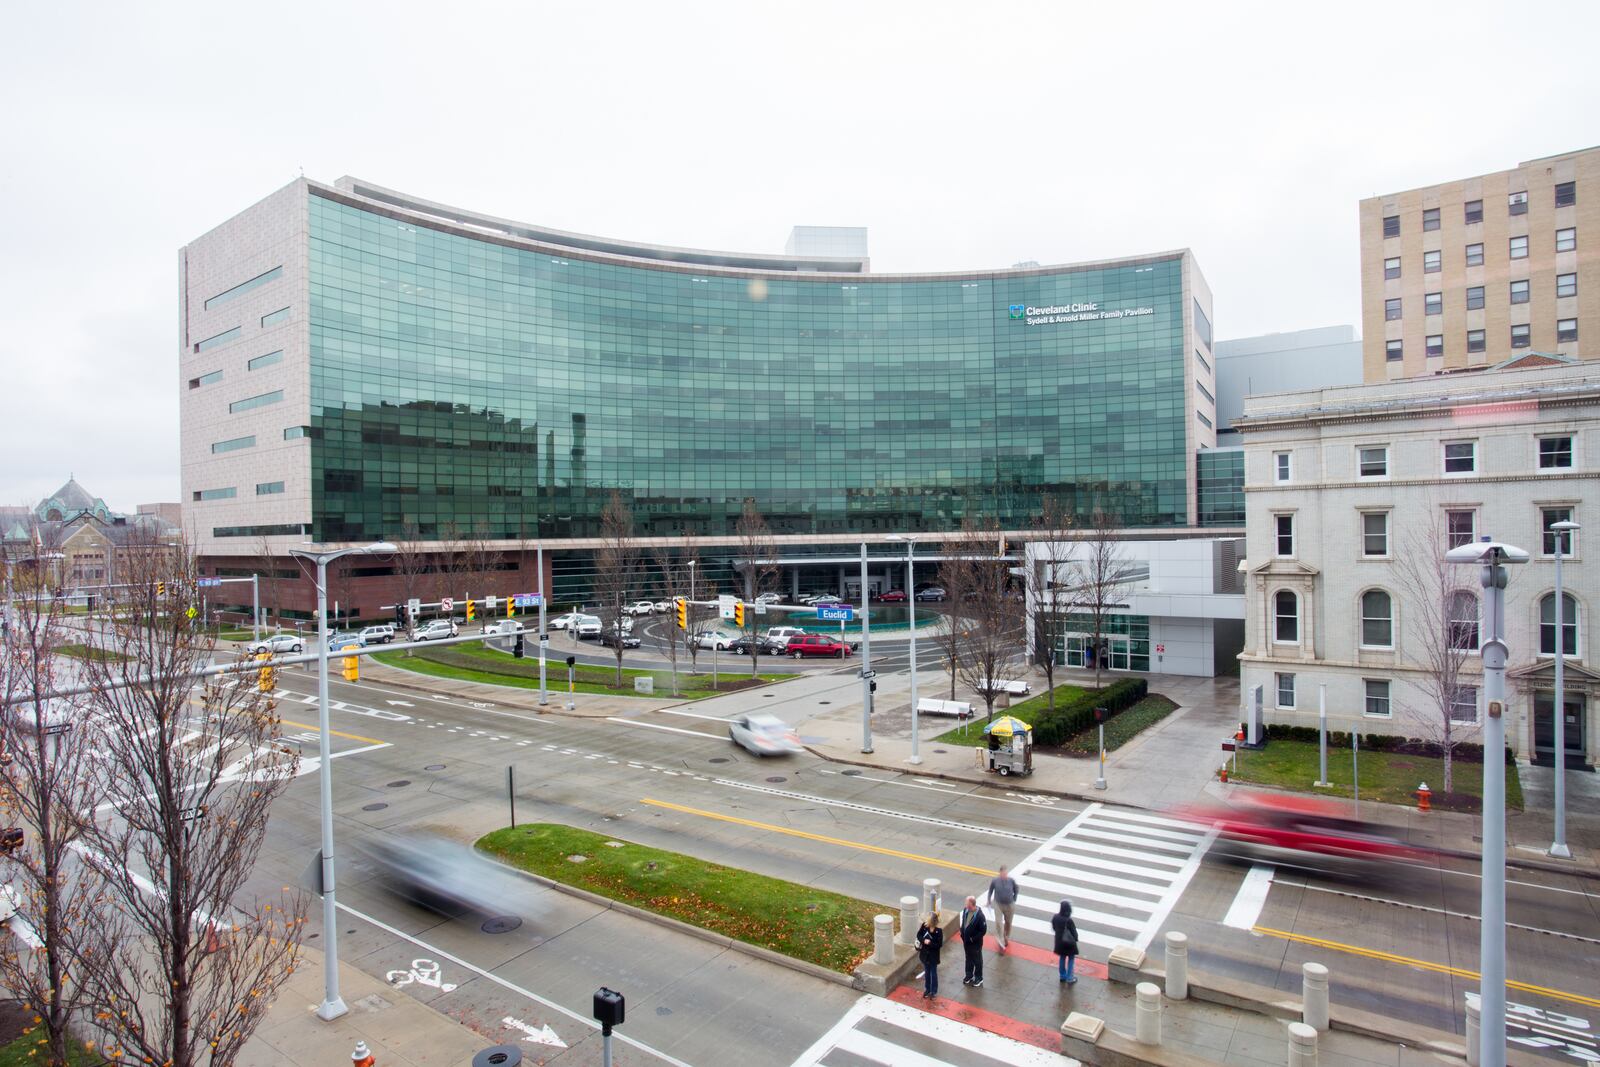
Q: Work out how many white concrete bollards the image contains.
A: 8